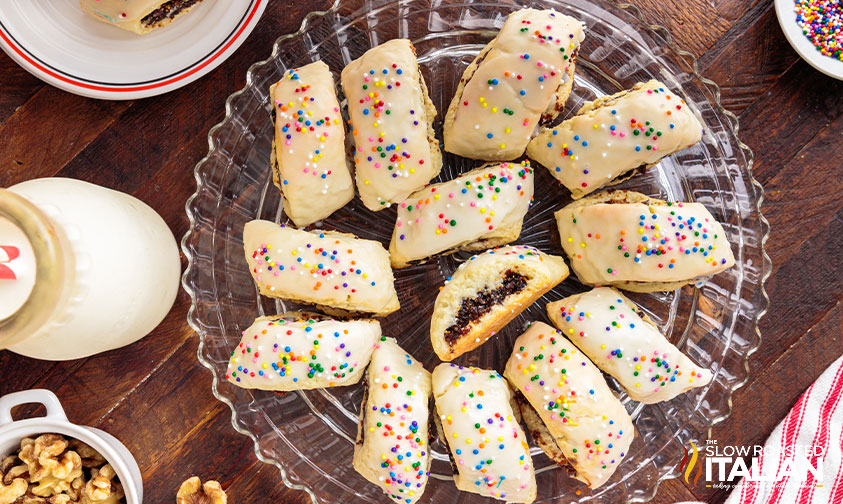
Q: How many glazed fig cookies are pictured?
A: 14